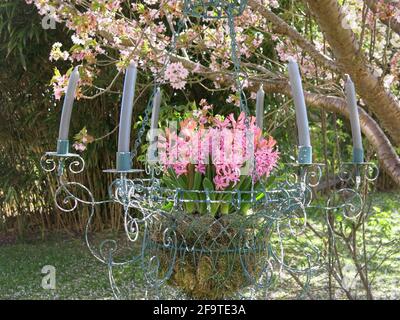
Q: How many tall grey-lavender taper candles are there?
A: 6